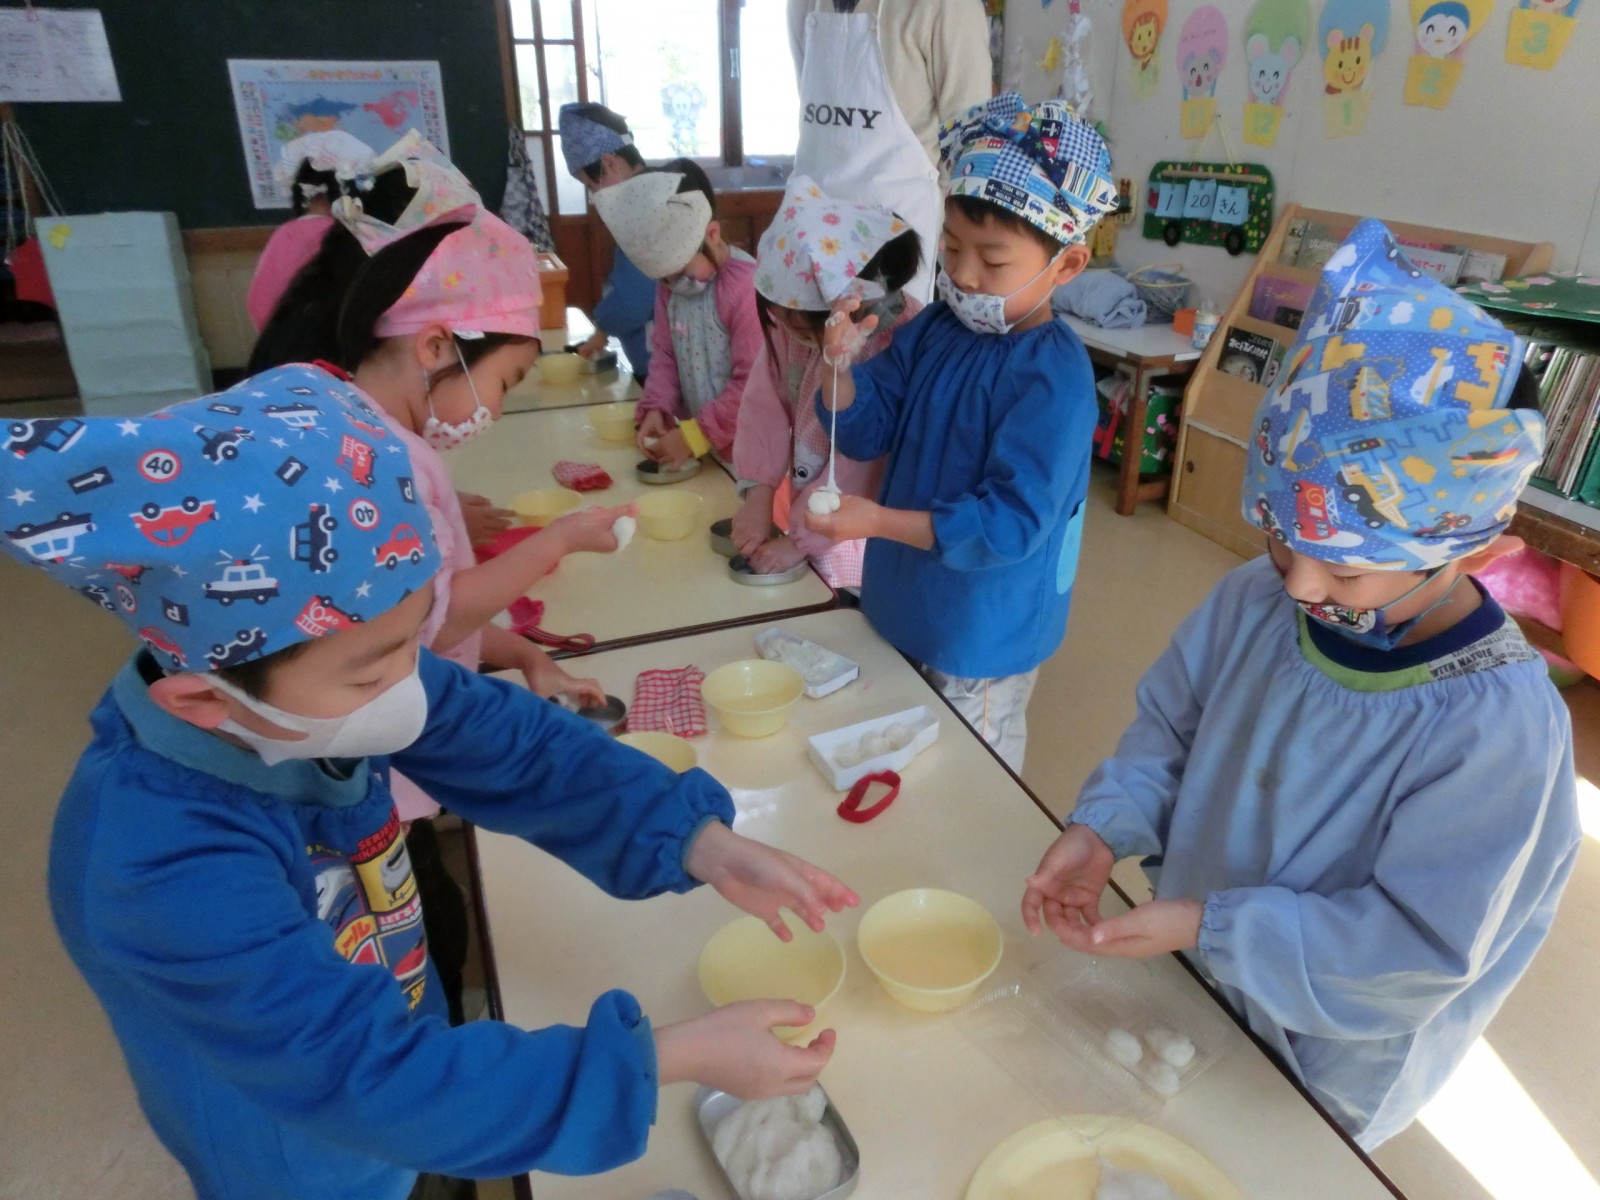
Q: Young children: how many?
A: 9